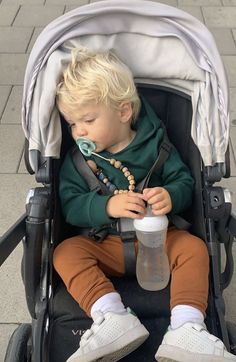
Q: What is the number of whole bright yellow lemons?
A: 0